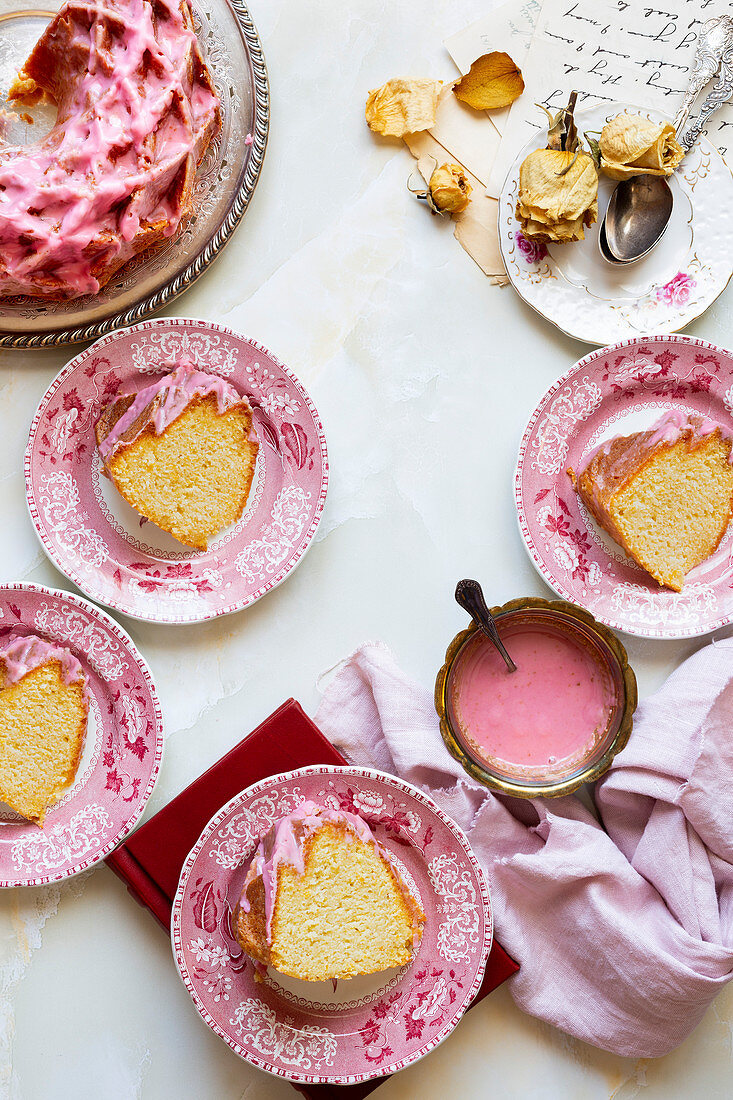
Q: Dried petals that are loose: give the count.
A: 2